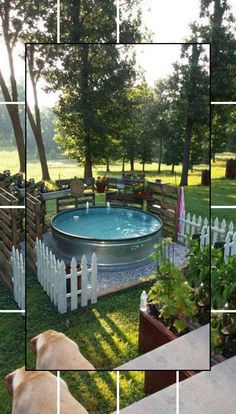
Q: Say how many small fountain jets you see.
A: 2